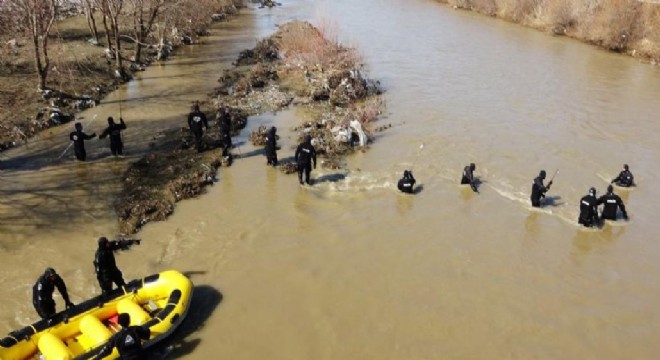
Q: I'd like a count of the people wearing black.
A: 15